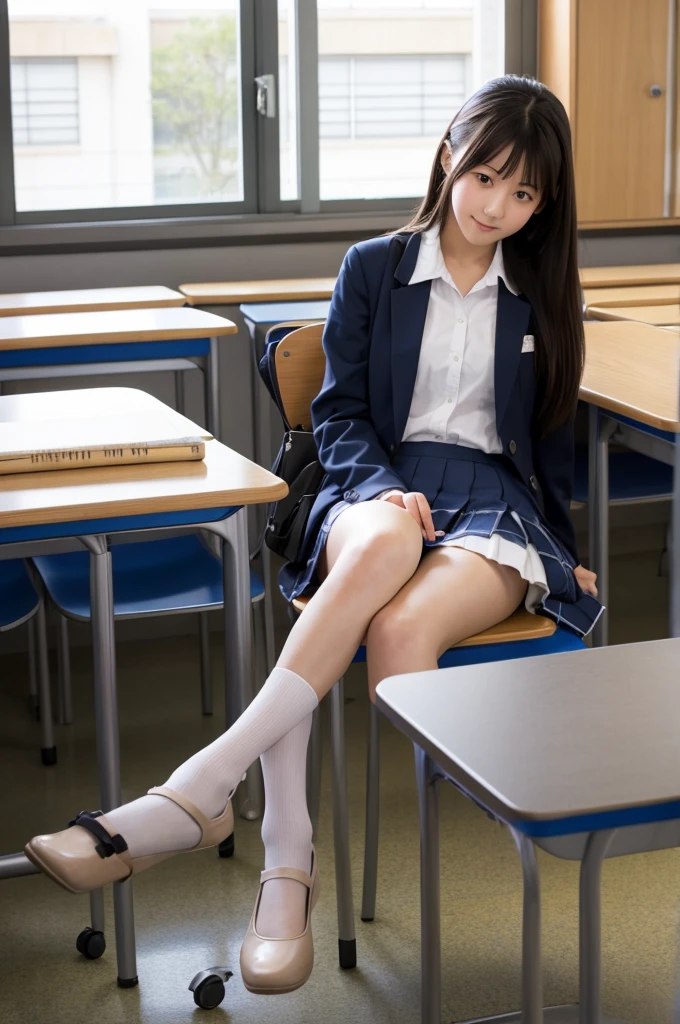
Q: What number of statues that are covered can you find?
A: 0